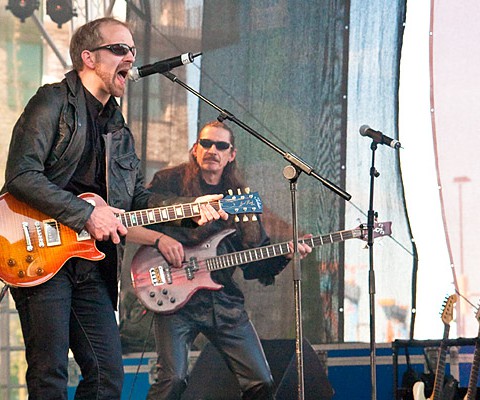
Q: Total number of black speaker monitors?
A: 1